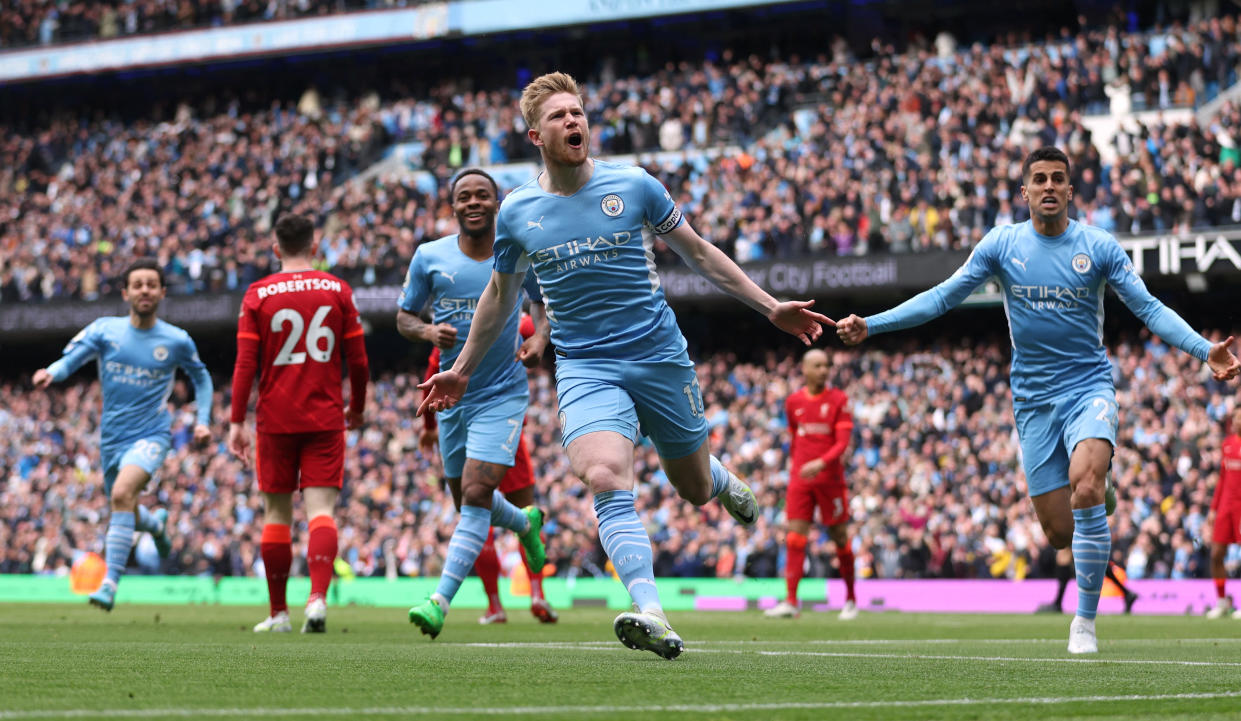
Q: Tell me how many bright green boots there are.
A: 2